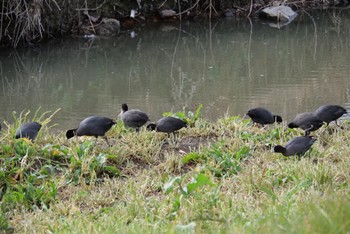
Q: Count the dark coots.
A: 8